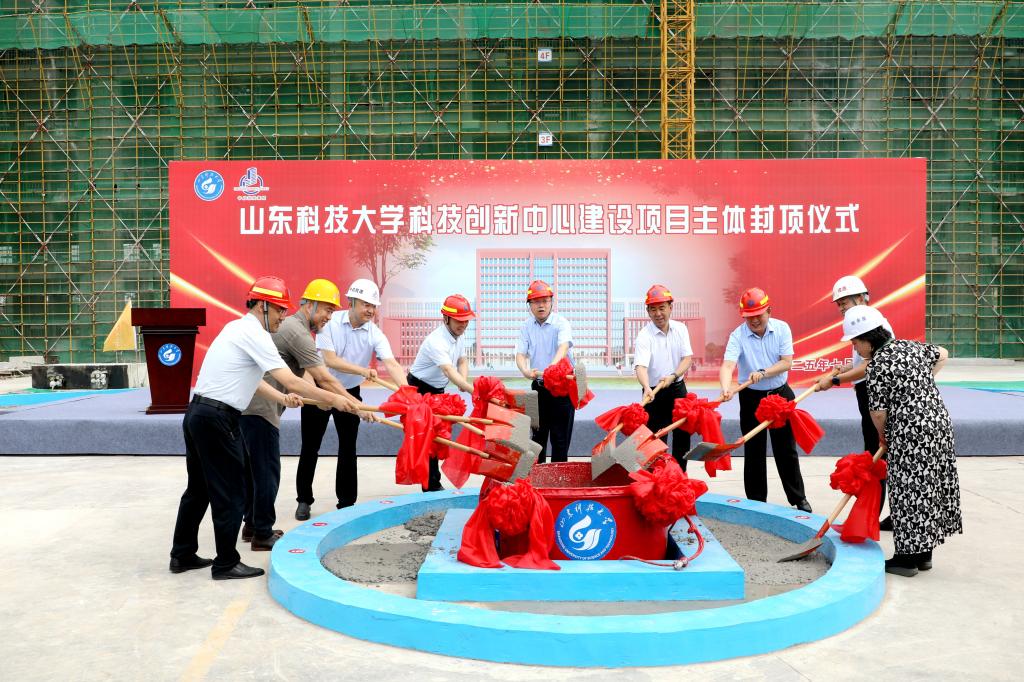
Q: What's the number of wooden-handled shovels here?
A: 9